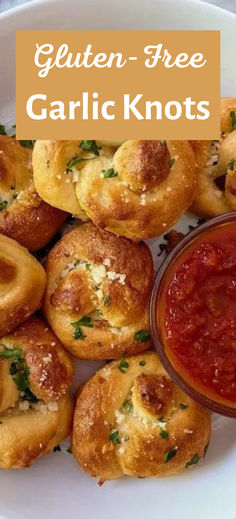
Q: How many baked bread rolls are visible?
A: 7